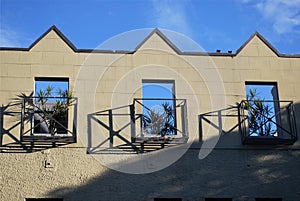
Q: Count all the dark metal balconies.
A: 3